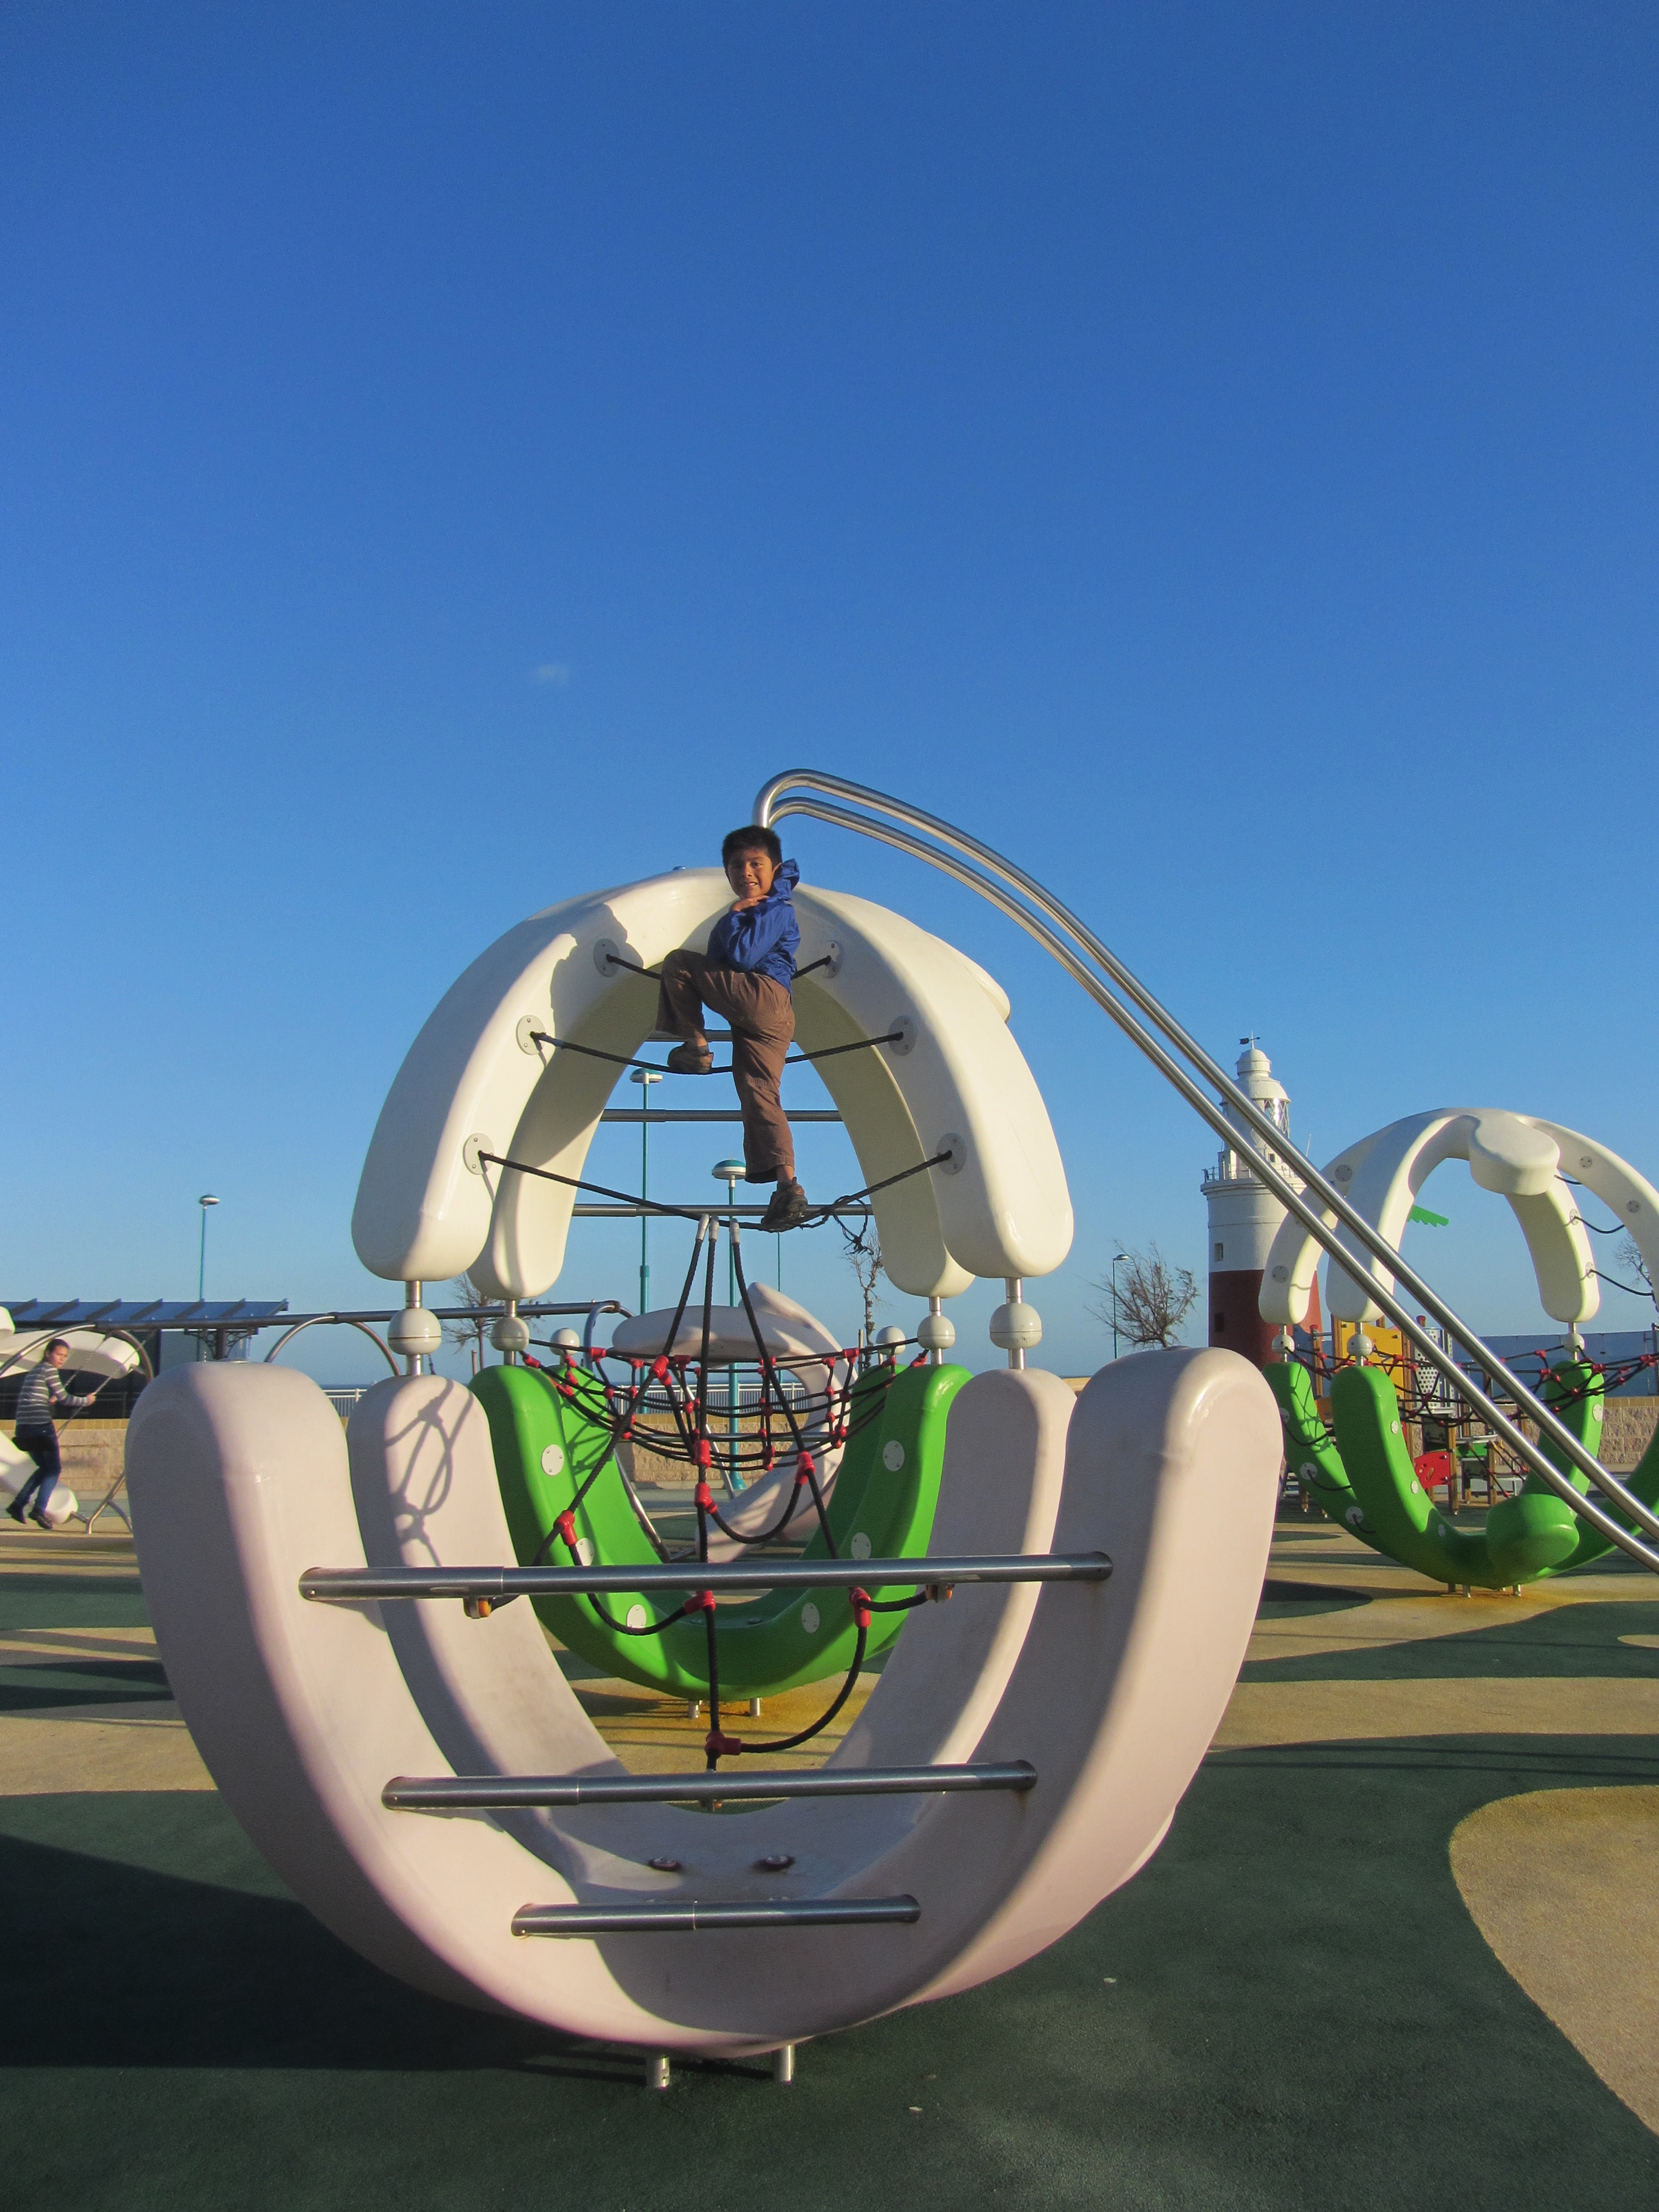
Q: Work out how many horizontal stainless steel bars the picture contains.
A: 6